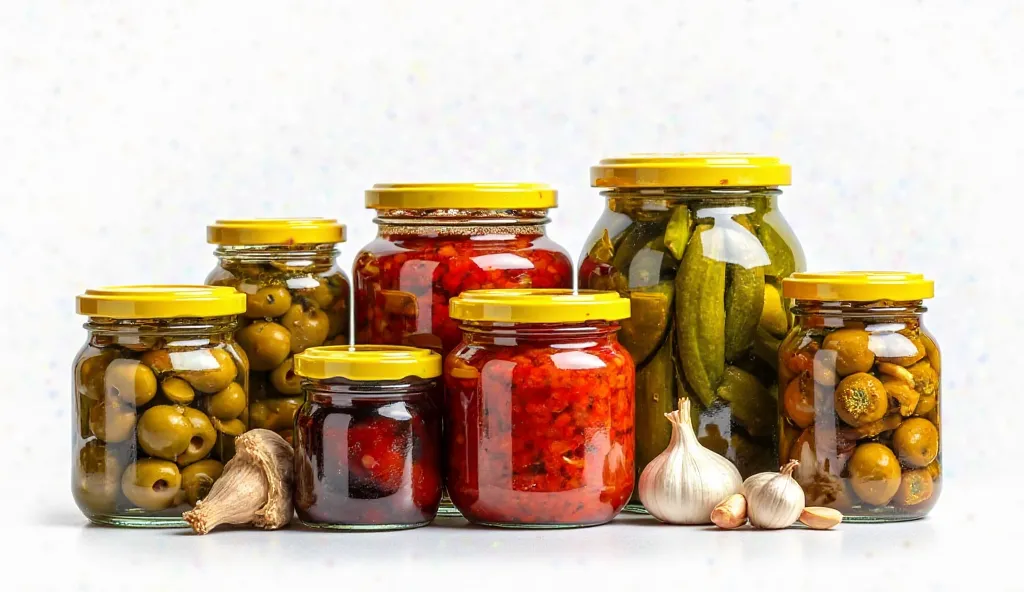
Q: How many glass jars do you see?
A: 7